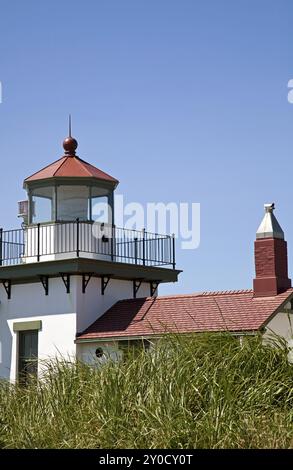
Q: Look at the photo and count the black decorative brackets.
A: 7